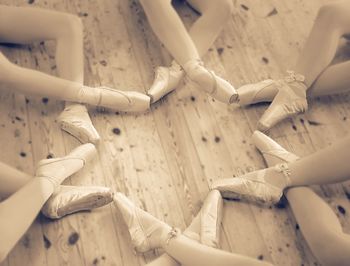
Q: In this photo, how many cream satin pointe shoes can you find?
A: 12